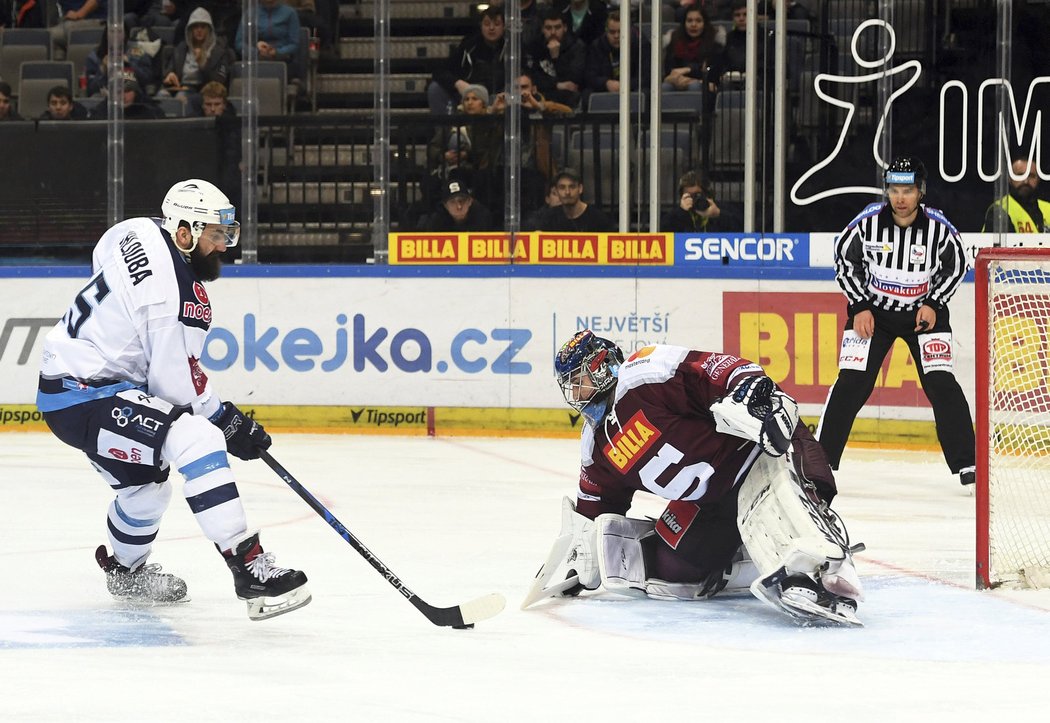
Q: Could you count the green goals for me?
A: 0